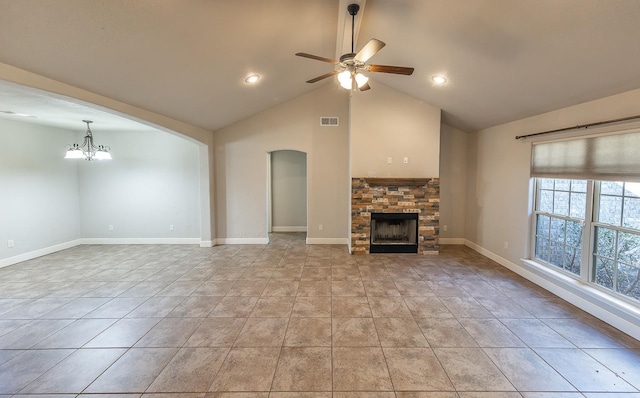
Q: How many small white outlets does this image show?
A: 8